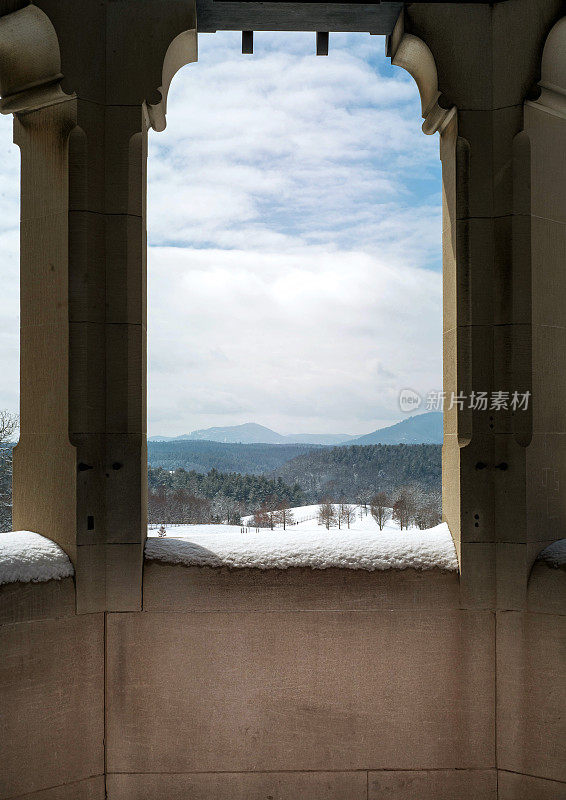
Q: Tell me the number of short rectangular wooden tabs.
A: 2